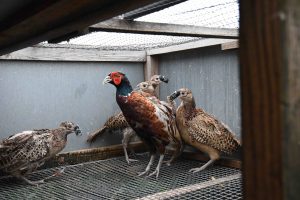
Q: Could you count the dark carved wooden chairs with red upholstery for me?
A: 0